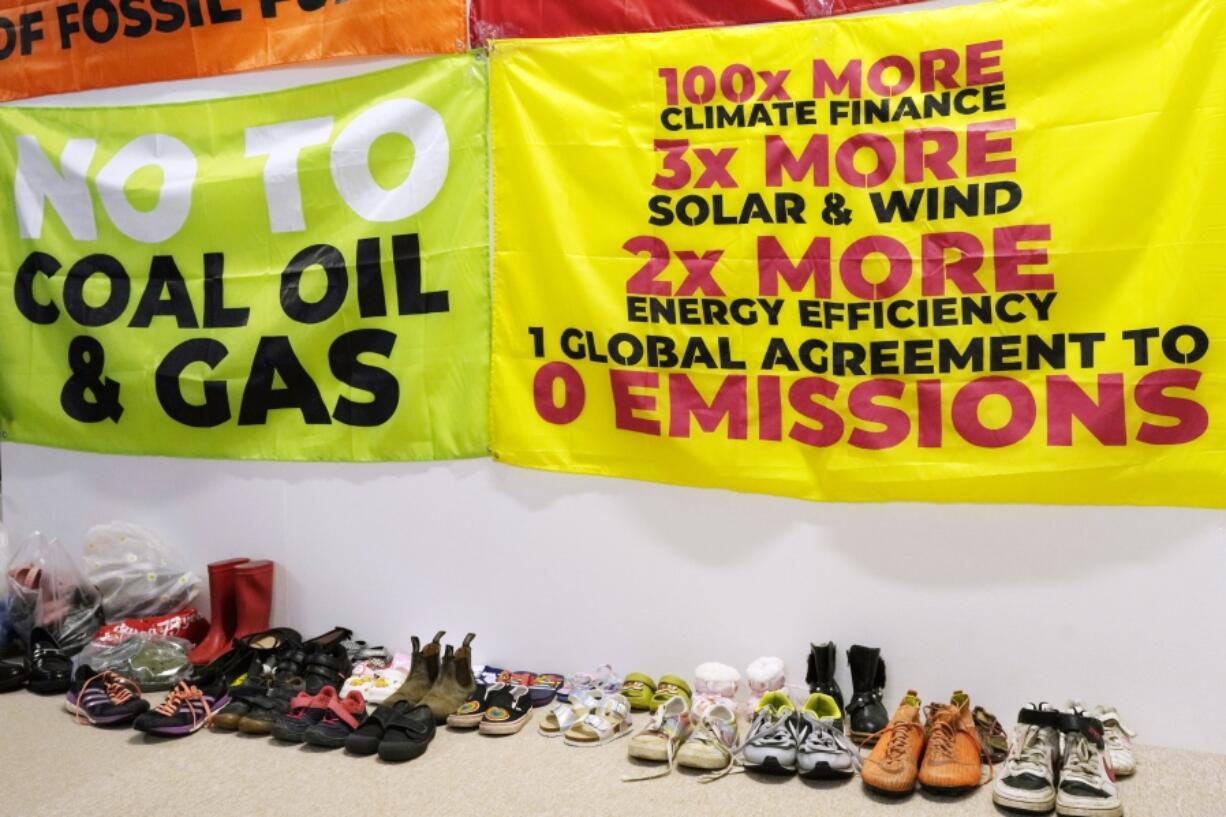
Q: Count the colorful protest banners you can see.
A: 4